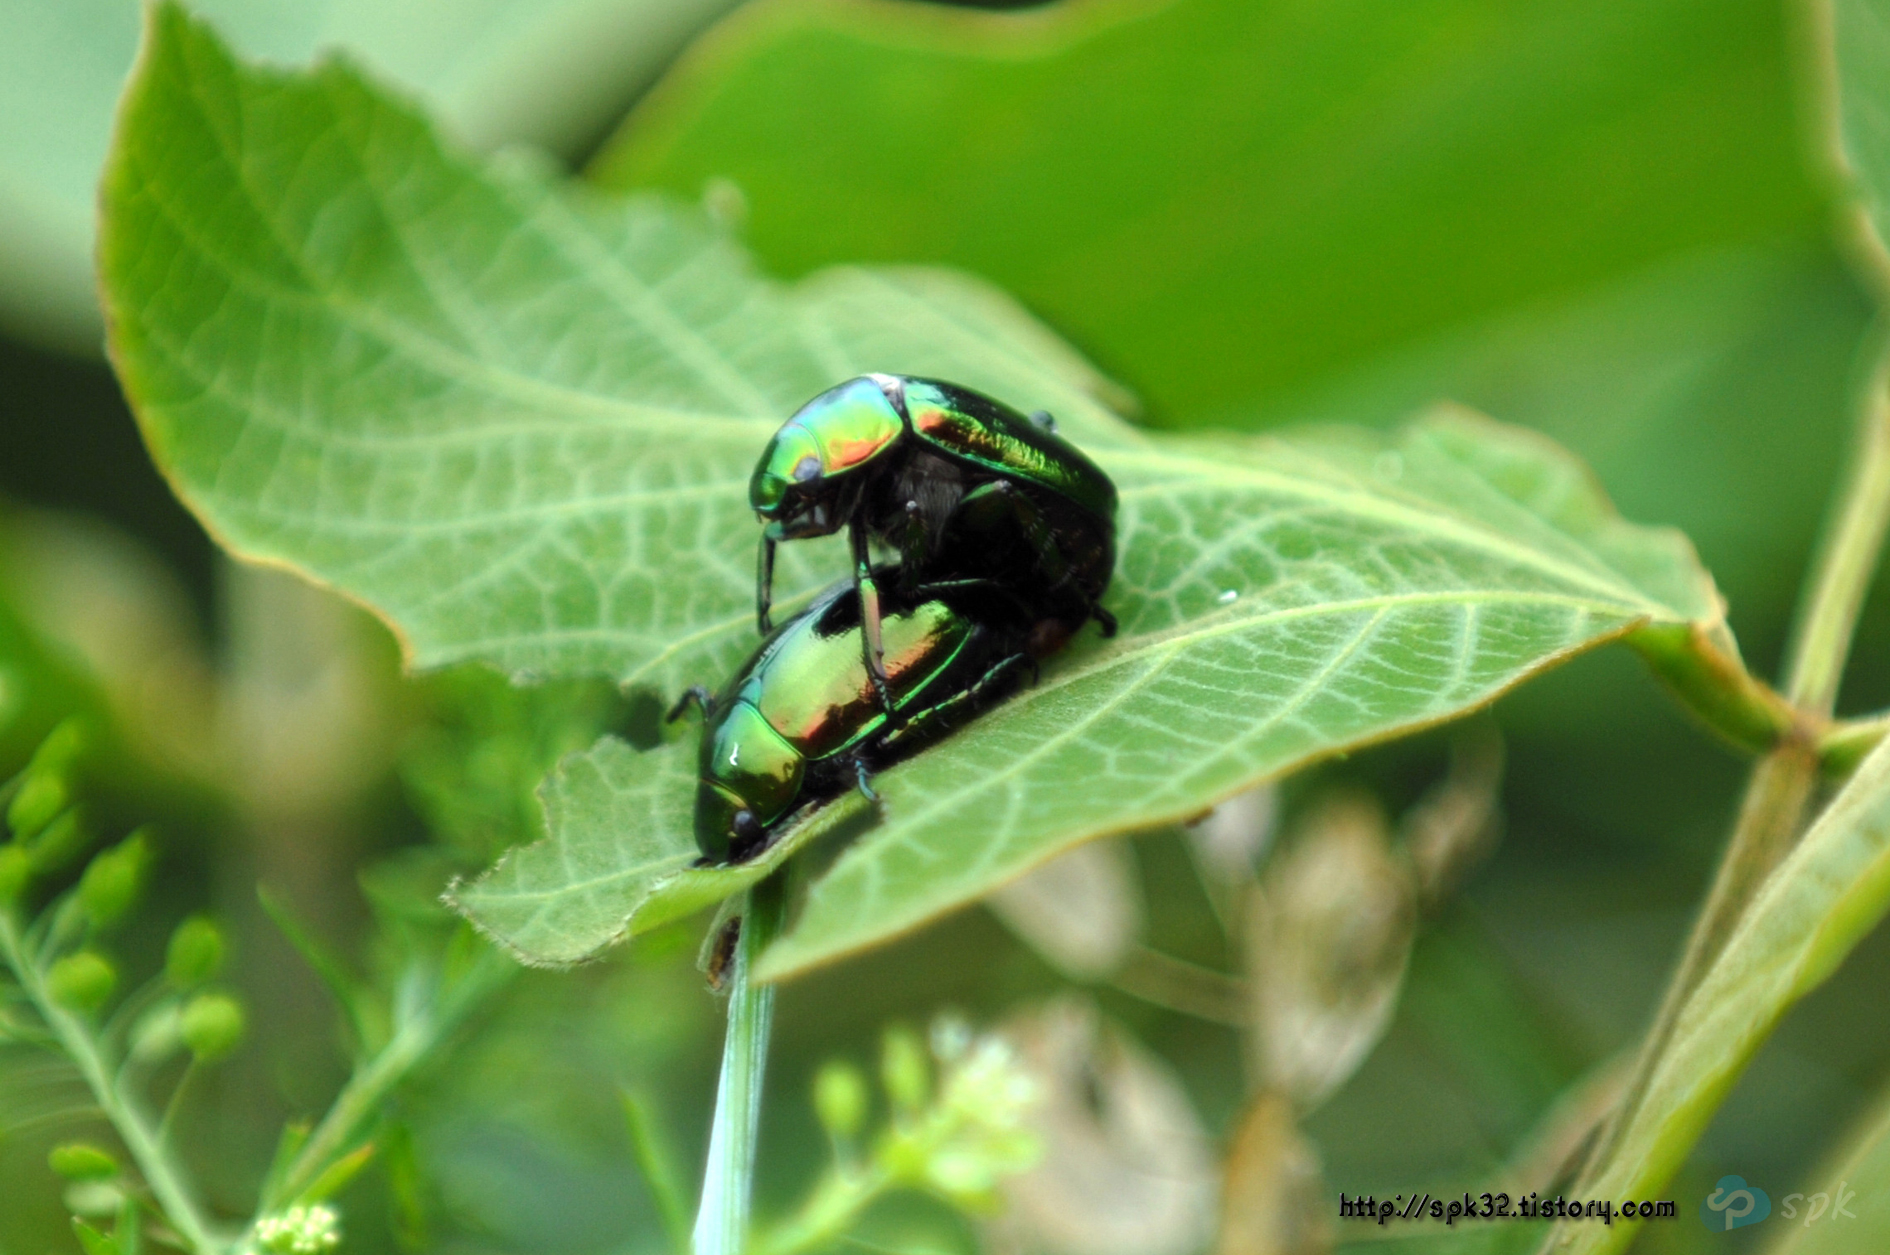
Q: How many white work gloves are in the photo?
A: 0